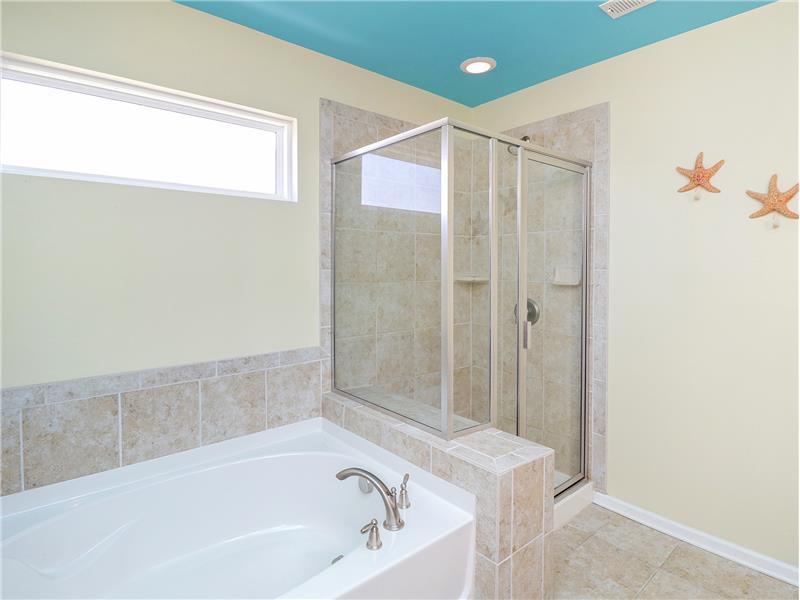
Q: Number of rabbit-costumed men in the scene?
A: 0